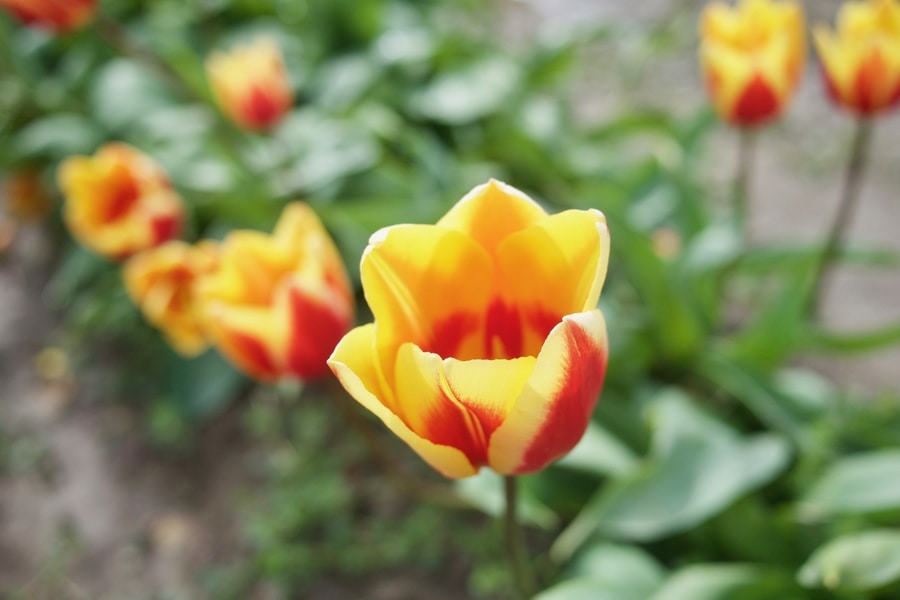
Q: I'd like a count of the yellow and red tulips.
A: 8